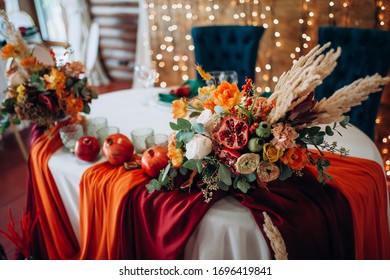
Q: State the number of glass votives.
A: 5